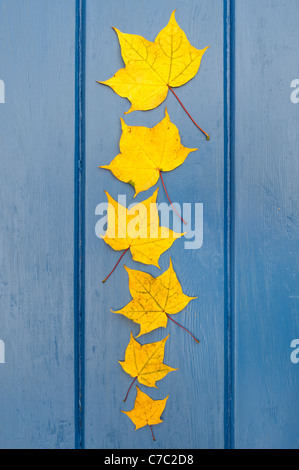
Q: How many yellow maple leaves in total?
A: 6